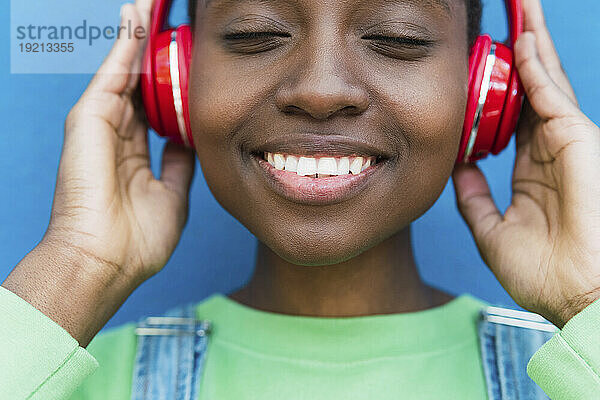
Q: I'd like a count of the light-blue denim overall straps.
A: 2